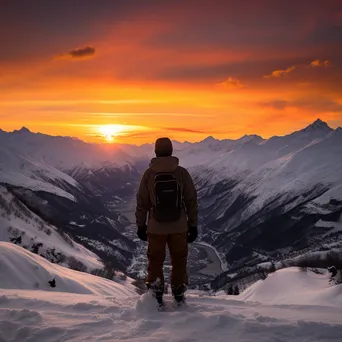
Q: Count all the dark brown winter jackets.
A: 1